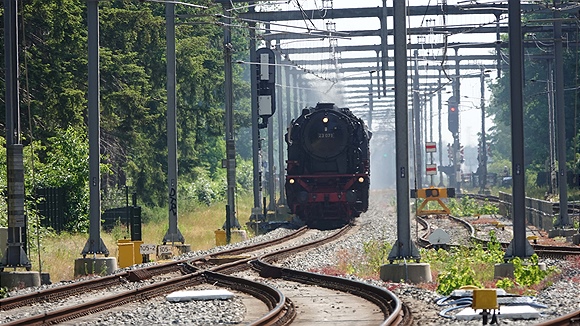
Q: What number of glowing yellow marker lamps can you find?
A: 3